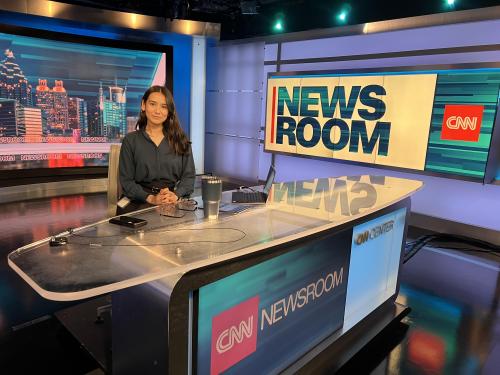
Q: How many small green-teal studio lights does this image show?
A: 3